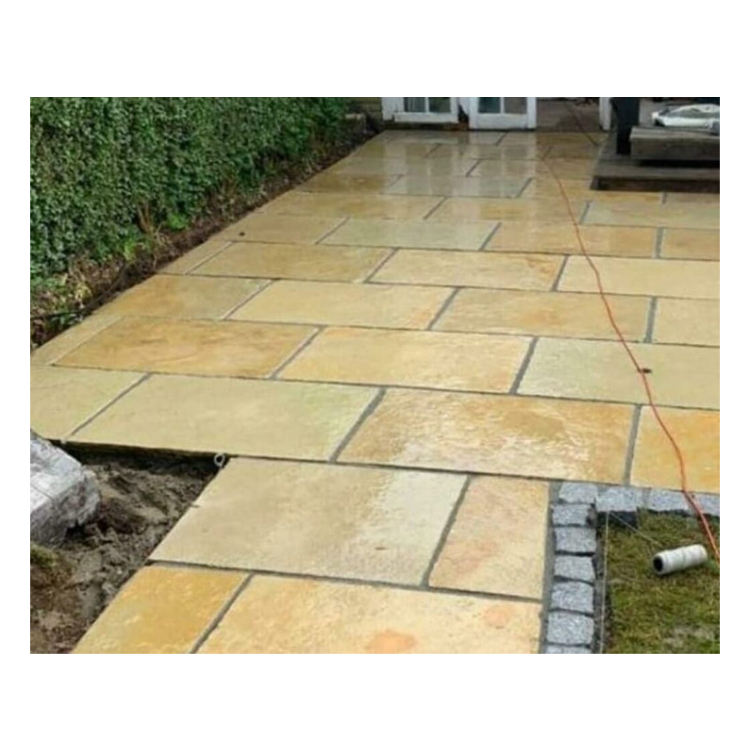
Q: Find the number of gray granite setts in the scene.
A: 10